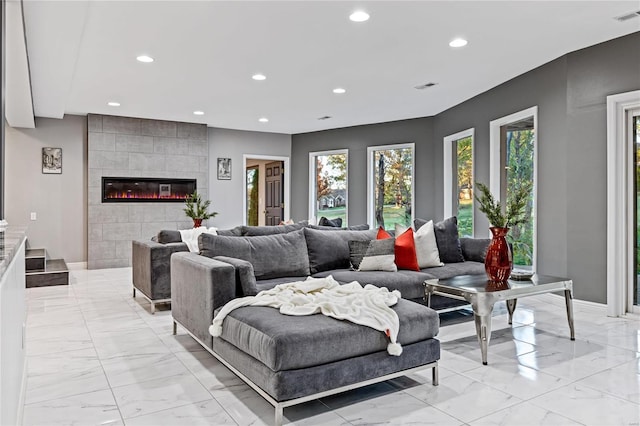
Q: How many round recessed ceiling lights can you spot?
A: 8